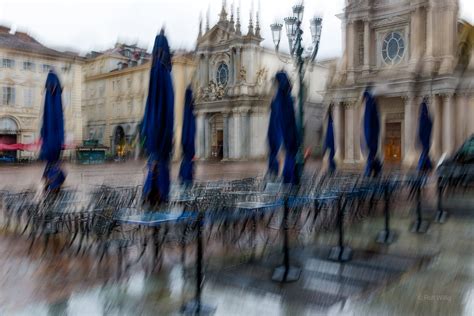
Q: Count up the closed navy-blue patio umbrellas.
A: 7